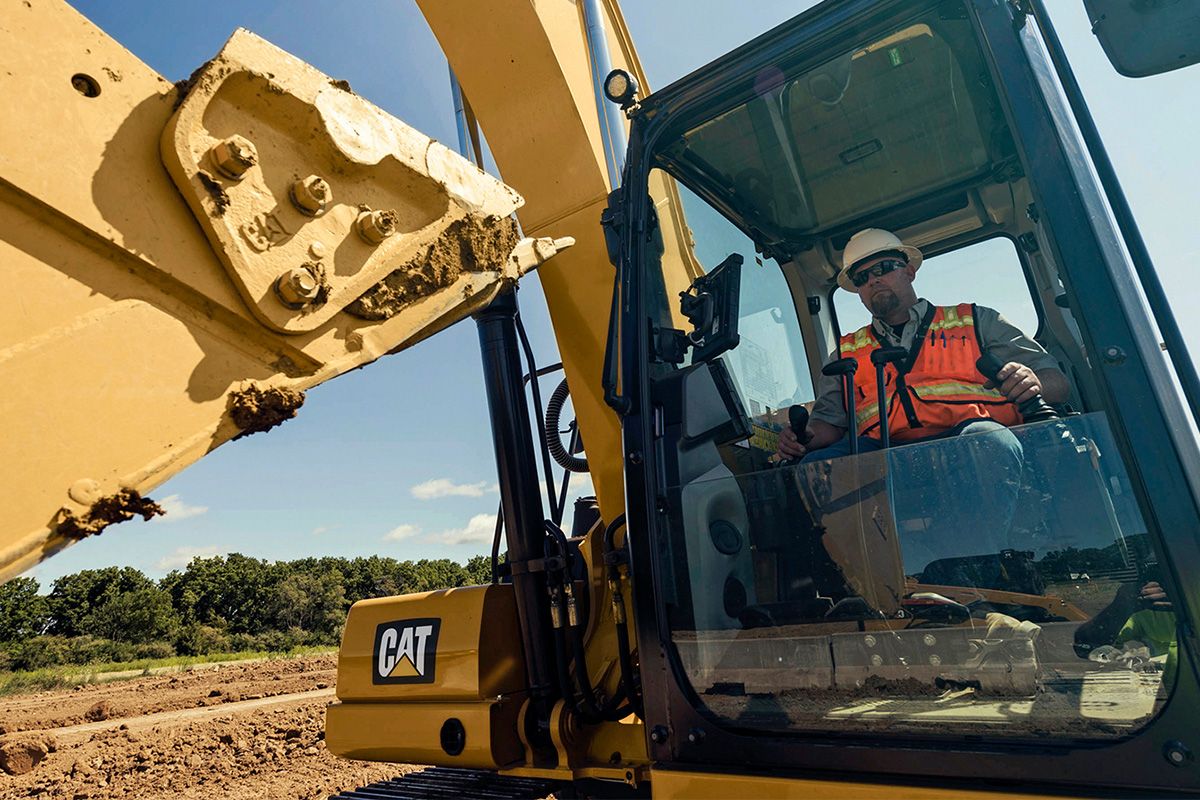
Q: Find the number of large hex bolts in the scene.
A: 4